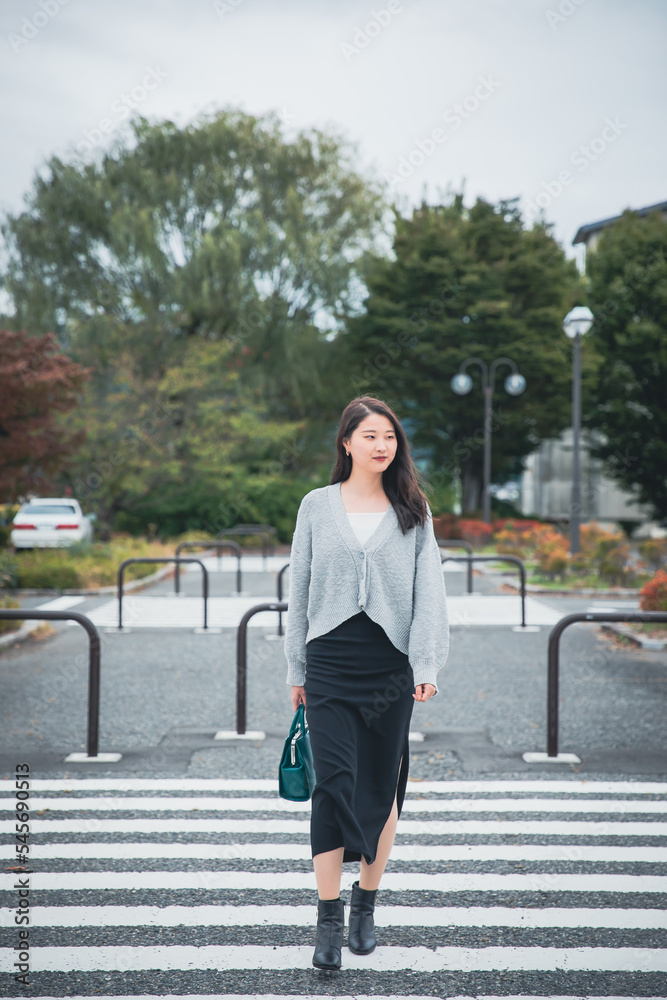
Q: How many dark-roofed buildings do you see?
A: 1